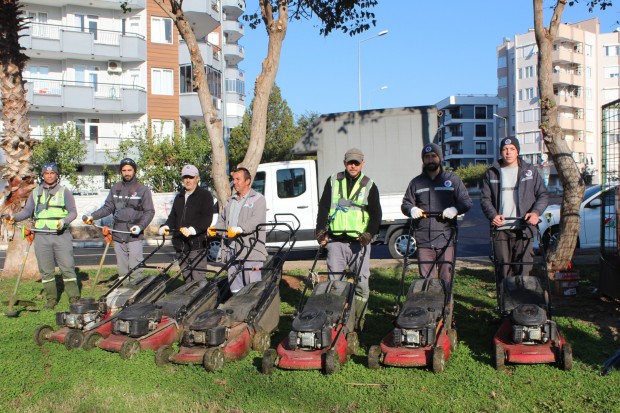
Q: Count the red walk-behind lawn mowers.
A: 6